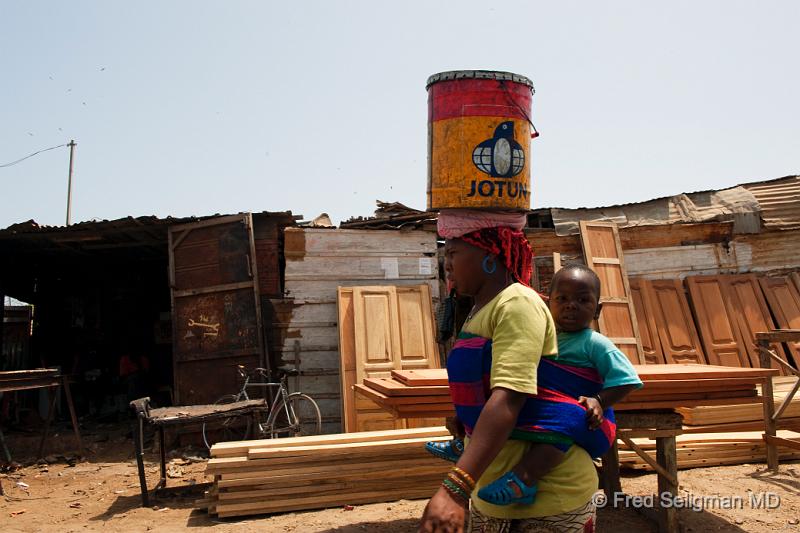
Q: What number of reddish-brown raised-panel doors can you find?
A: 5